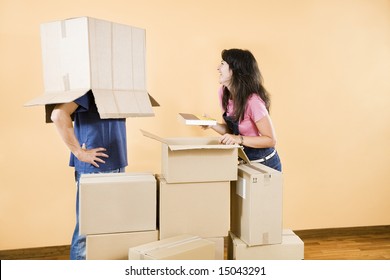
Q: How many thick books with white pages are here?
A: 1